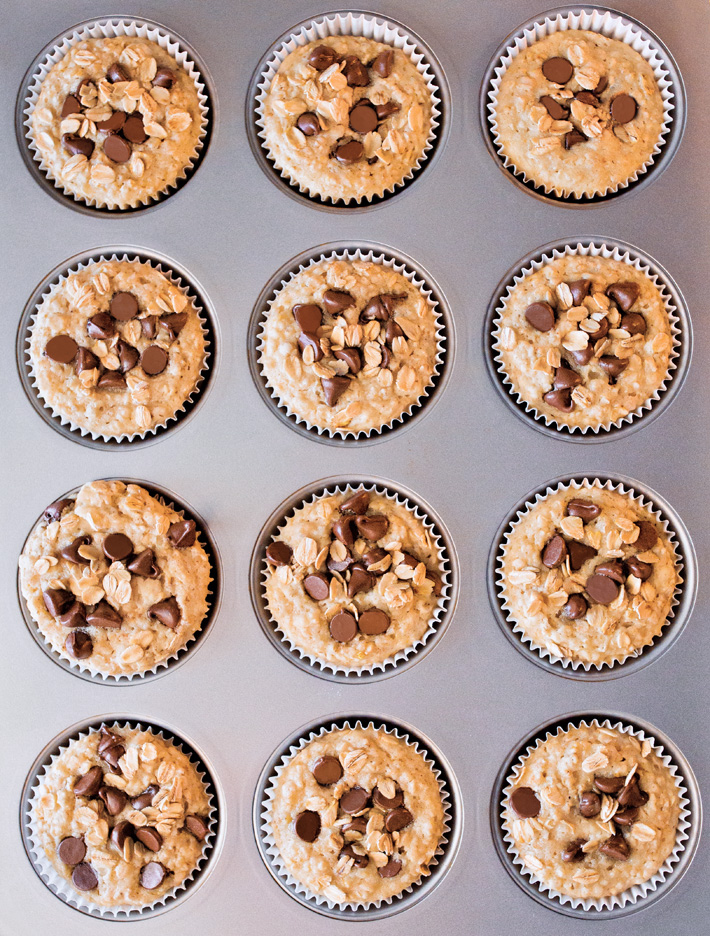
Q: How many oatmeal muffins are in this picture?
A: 12